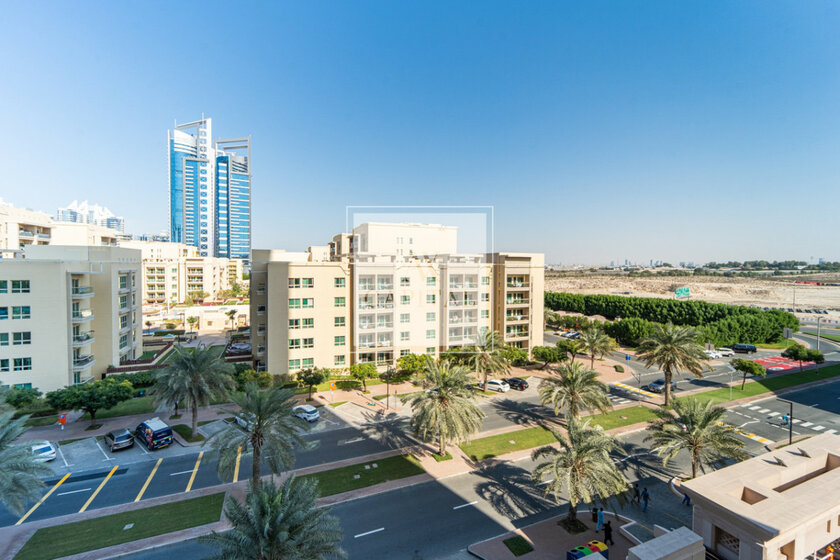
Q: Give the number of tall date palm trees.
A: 11